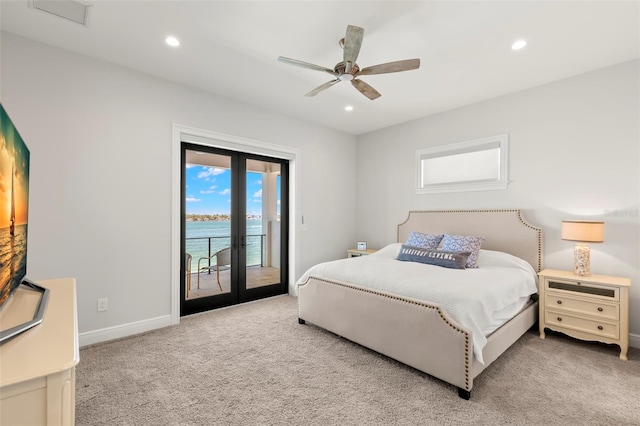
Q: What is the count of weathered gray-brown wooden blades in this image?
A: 5